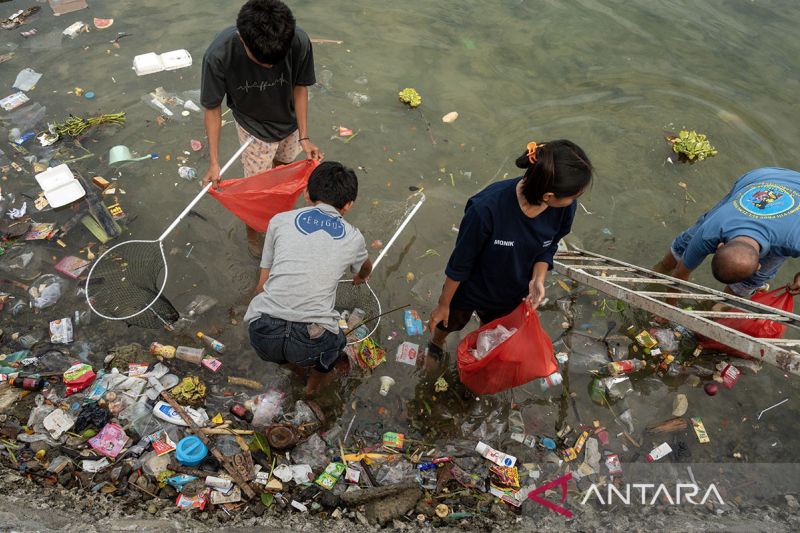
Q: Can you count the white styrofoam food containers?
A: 2